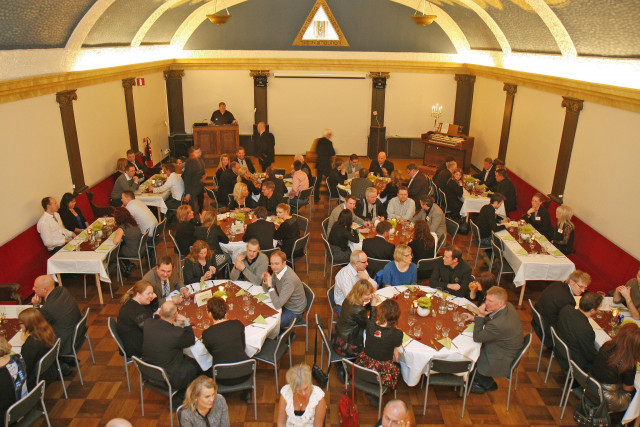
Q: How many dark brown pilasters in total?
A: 8